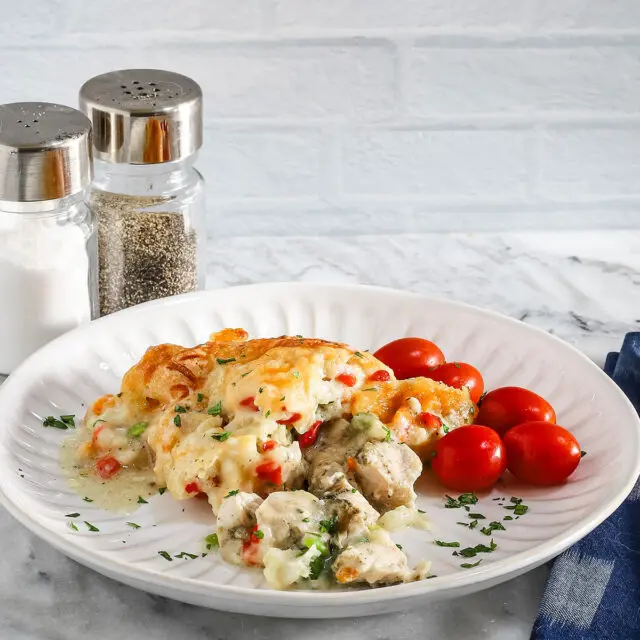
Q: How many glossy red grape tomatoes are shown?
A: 5